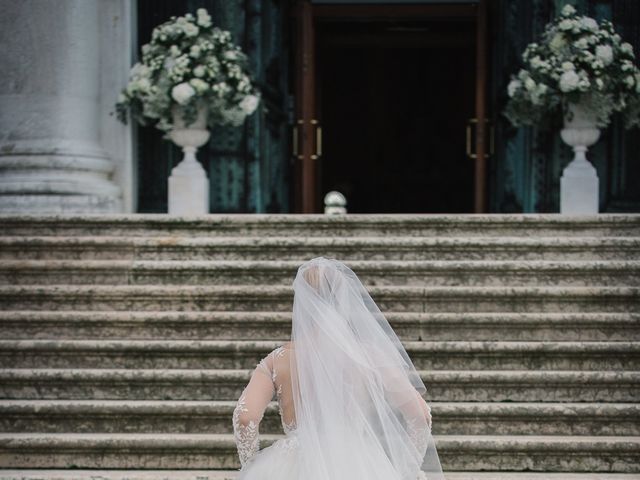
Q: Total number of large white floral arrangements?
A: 2